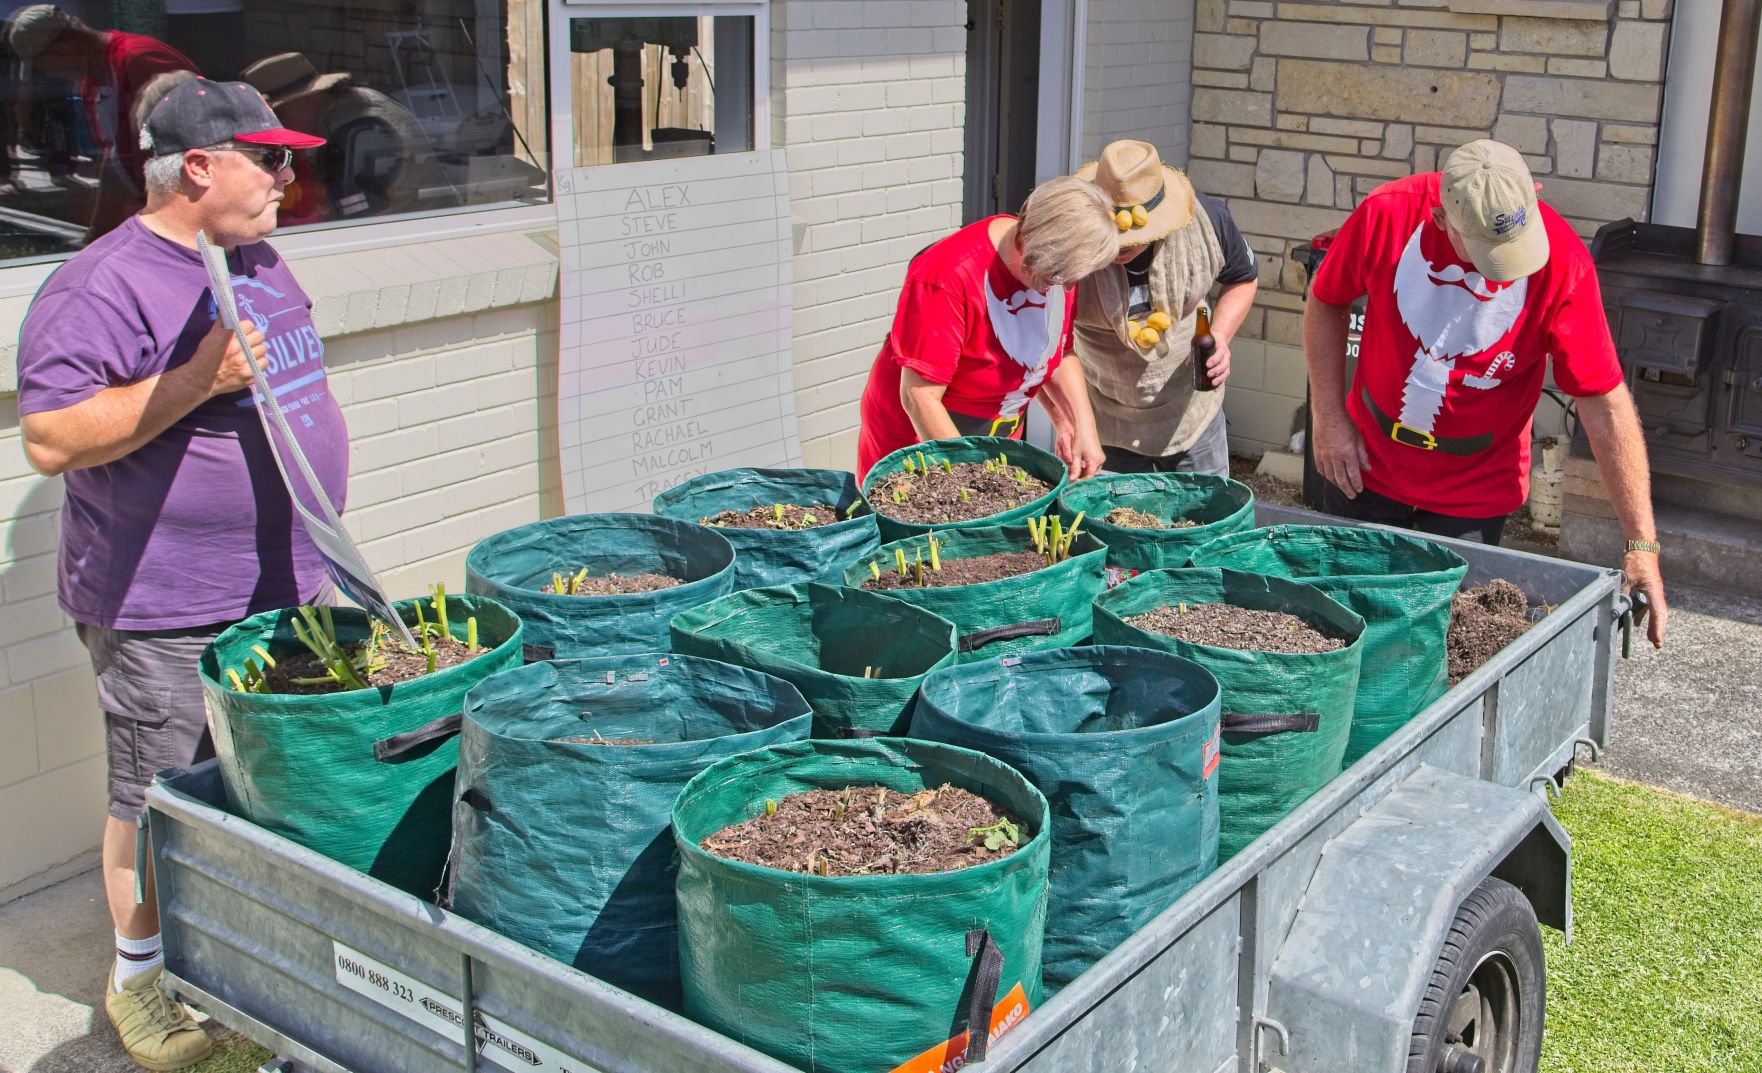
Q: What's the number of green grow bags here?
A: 12